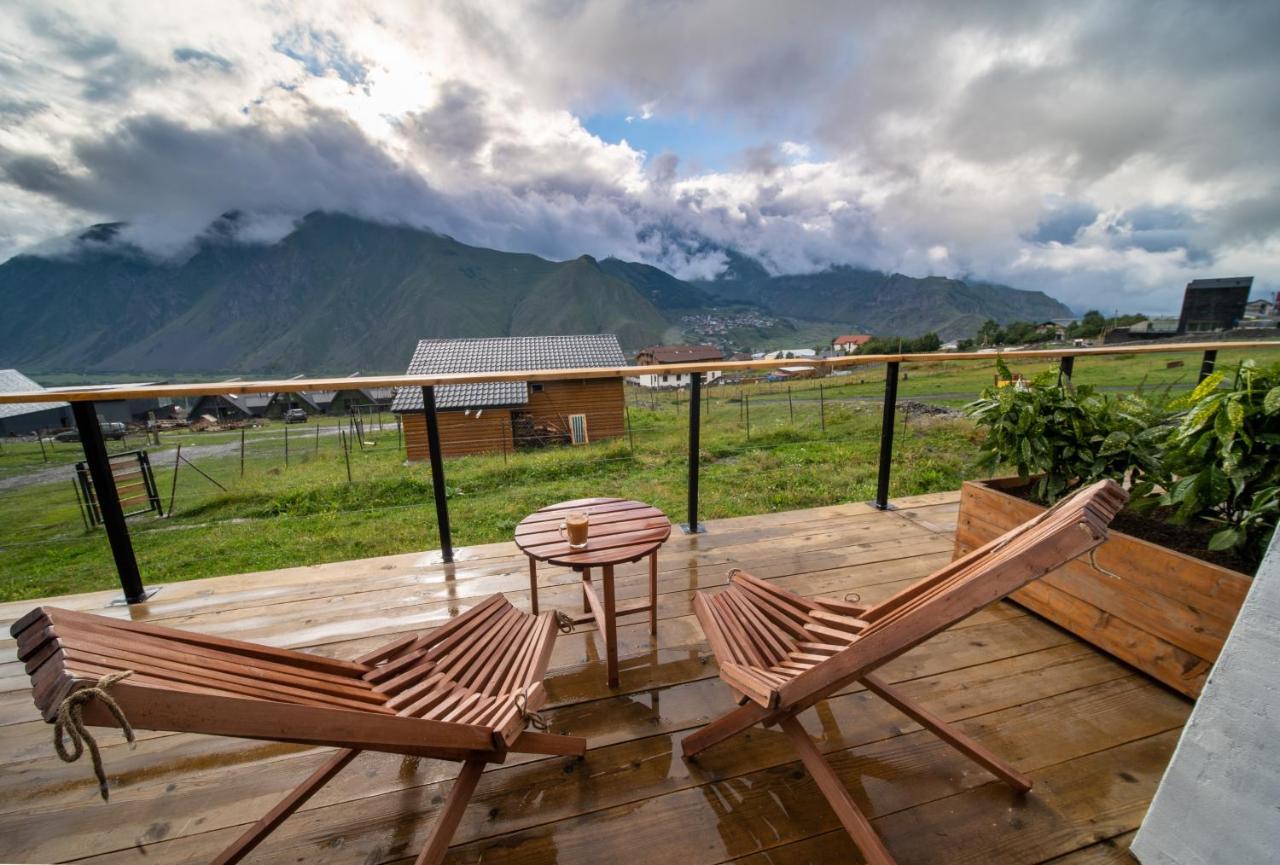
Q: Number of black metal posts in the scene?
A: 6